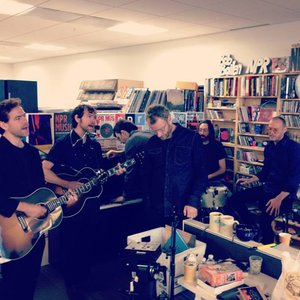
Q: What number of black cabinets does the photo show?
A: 1